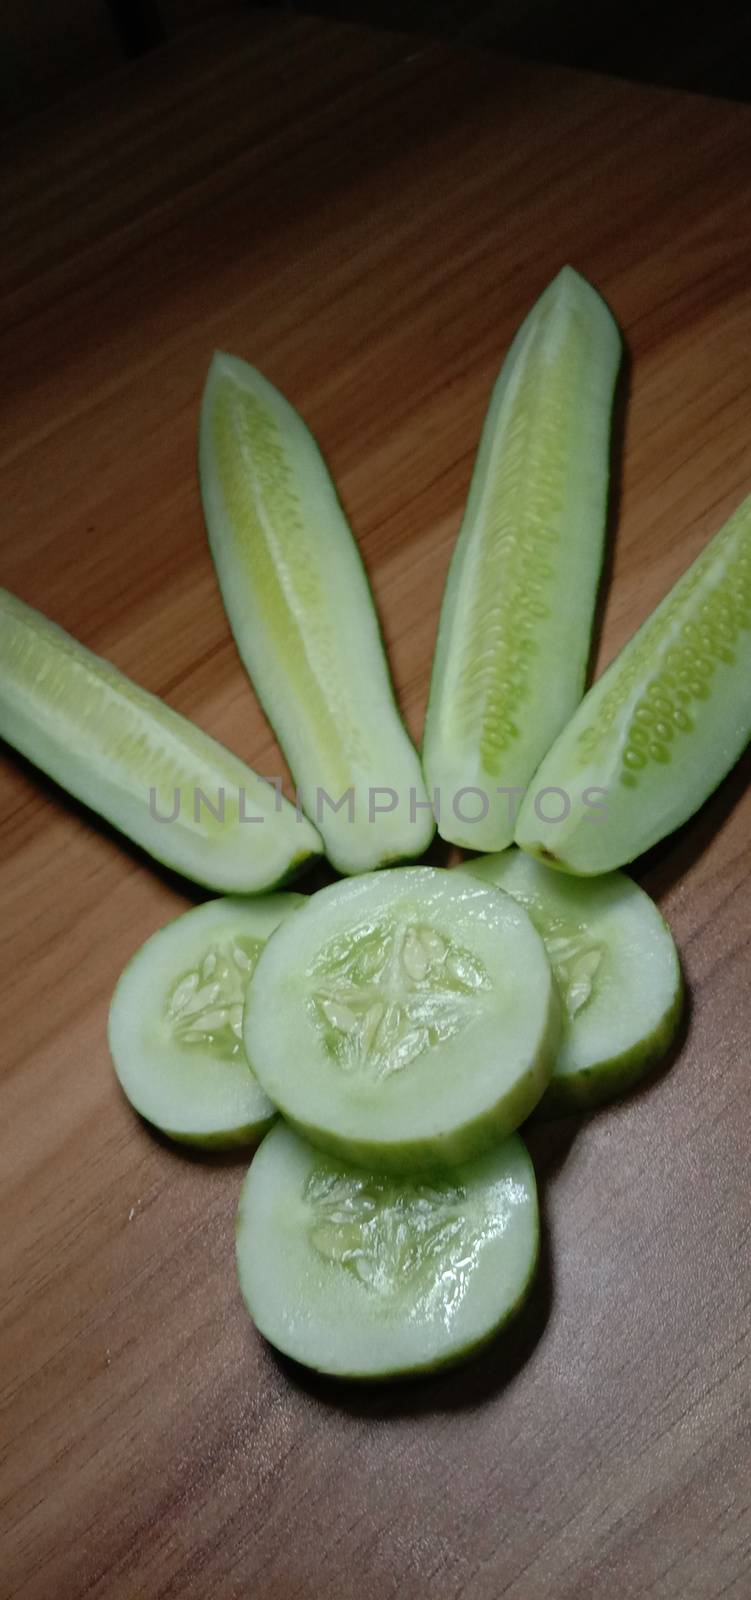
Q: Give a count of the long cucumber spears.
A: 4